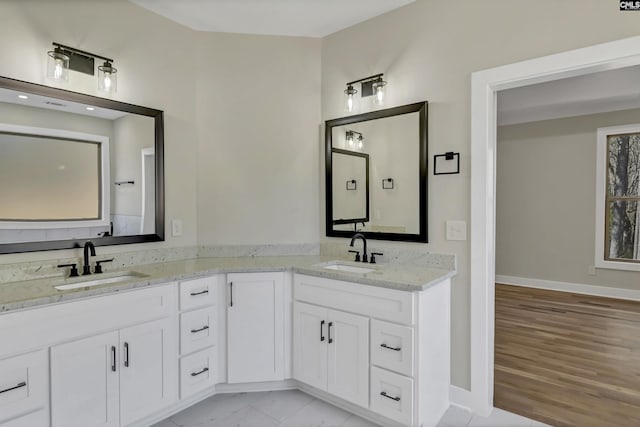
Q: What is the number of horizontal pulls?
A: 6